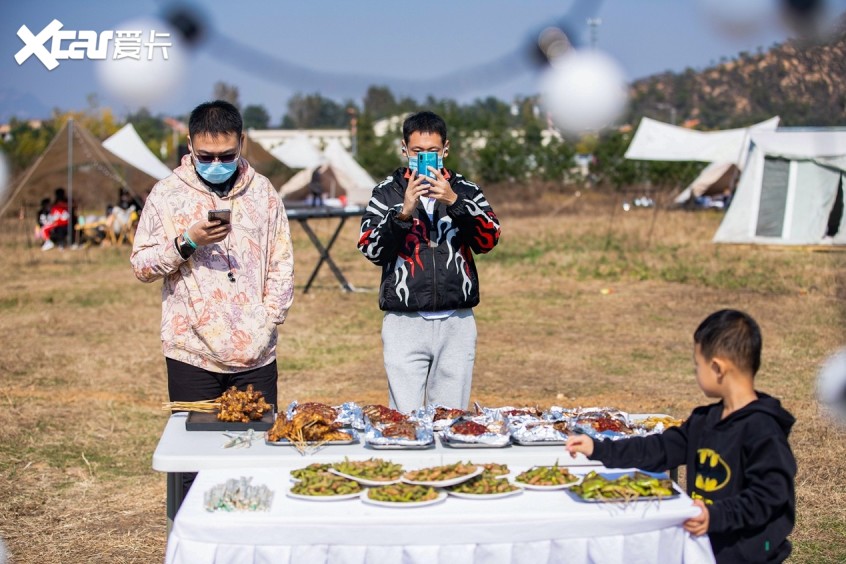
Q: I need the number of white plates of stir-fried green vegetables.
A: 8